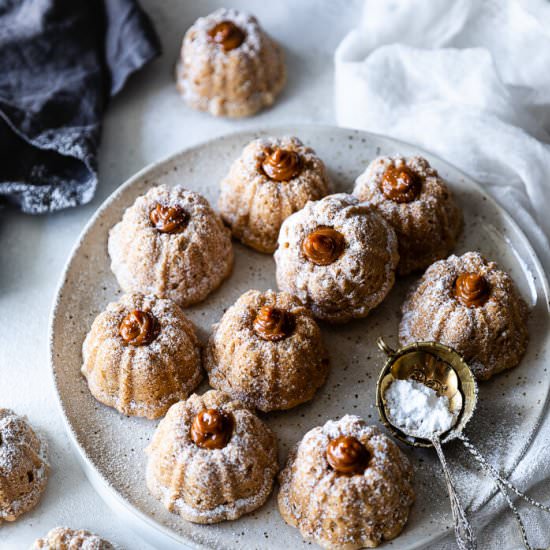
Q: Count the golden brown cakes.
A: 12